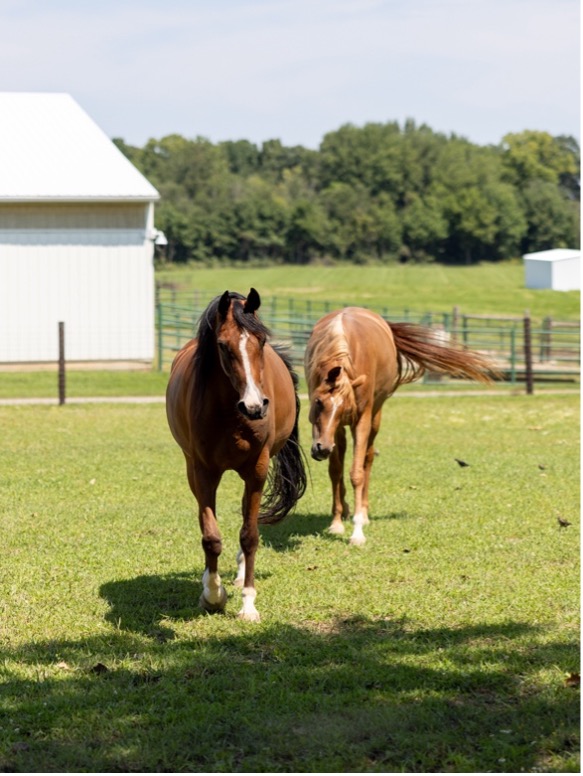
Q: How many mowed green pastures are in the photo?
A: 2